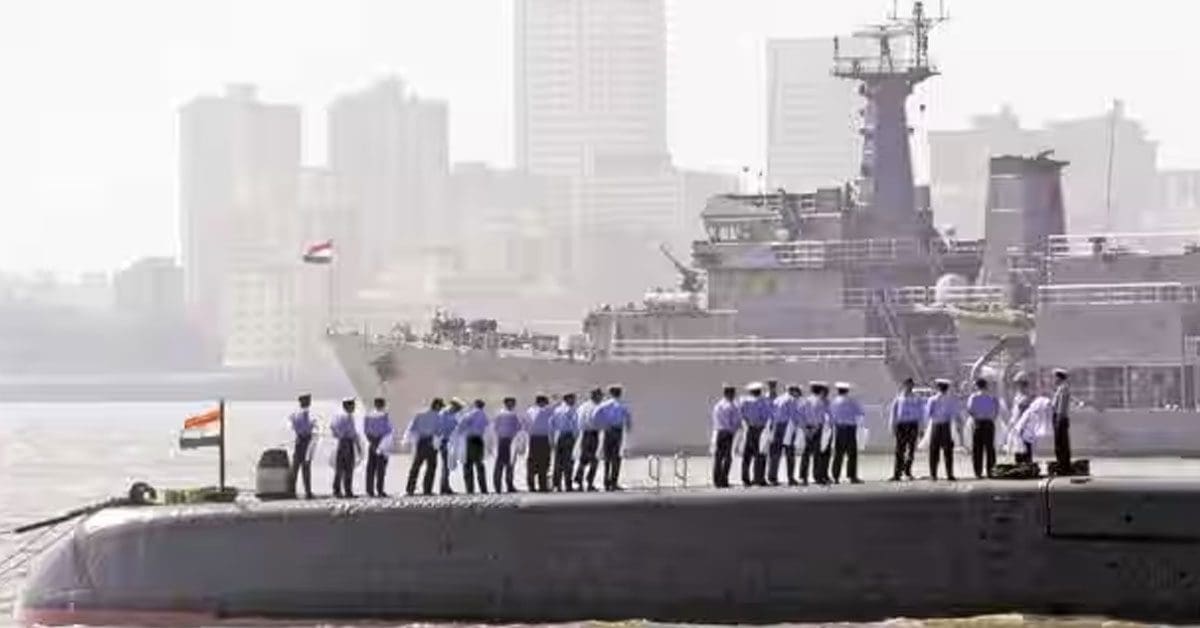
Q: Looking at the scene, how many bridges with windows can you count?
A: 1